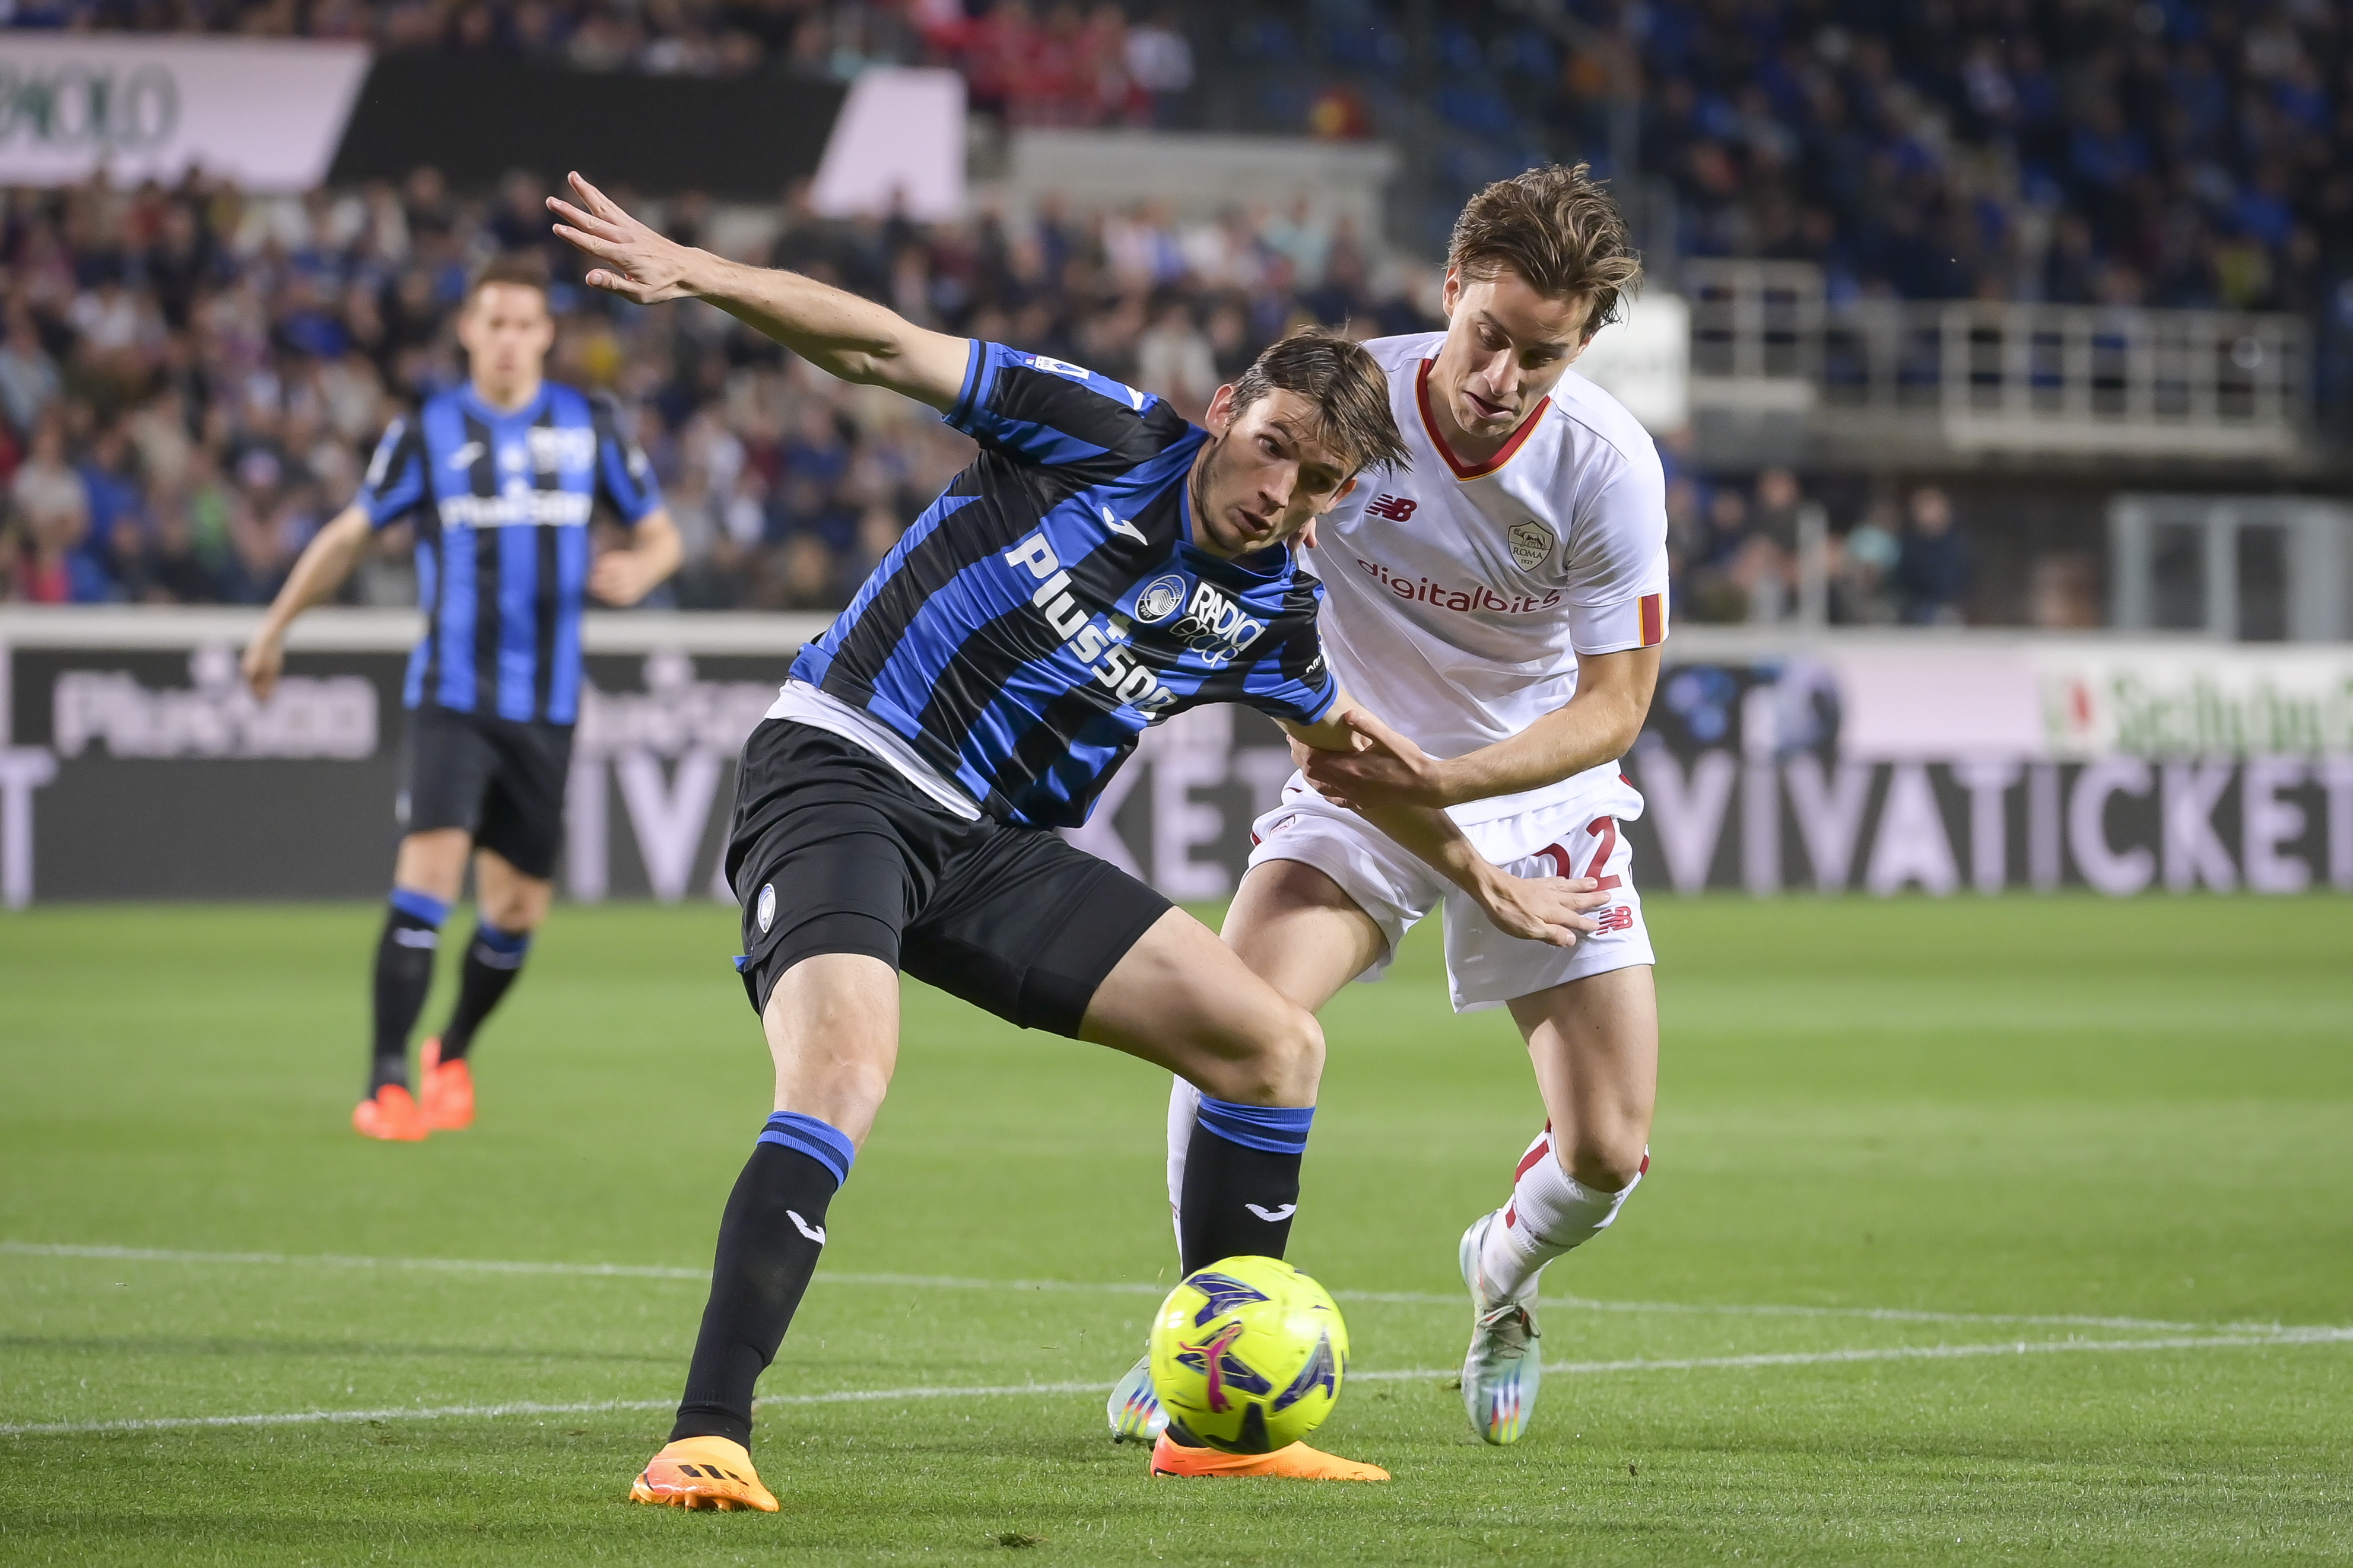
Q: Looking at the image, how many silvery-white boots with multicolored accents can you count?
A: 2